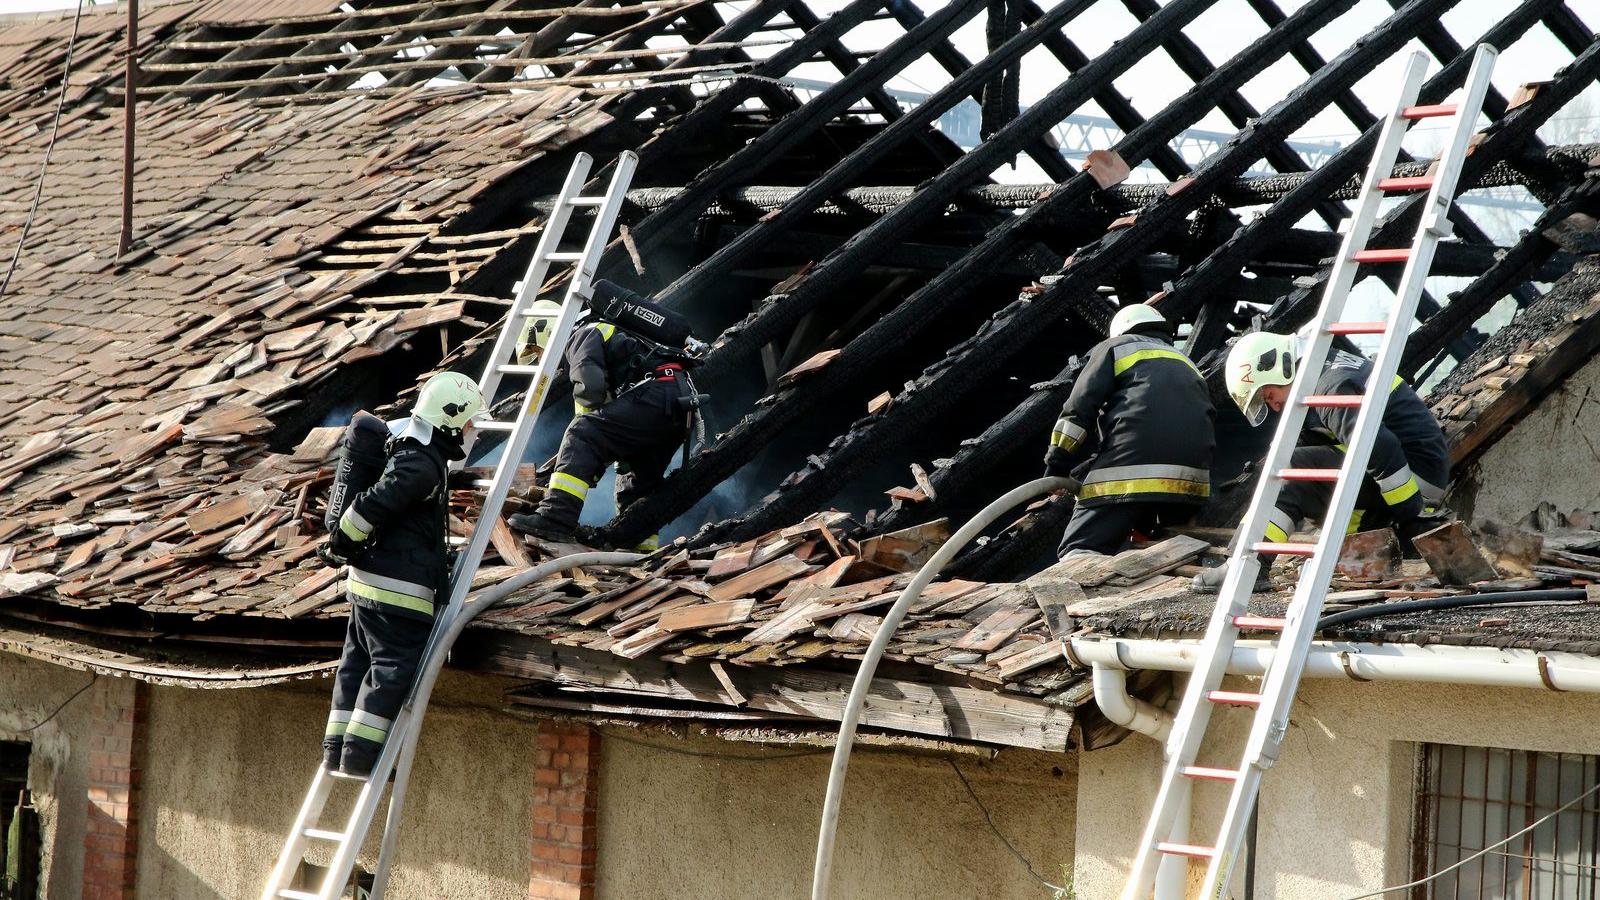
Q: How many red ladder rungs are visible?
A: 11